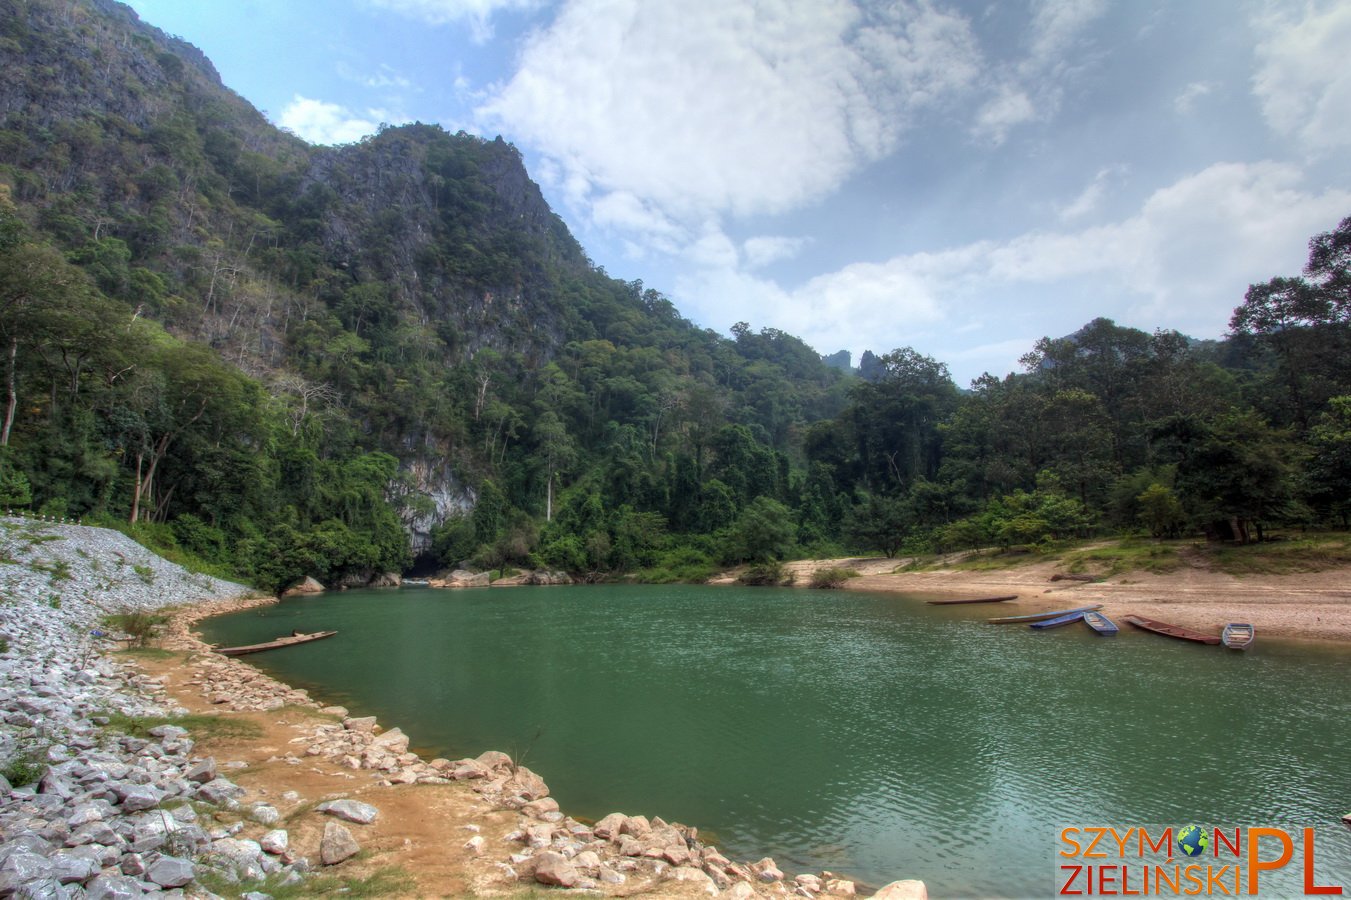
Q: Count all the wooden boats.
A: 7